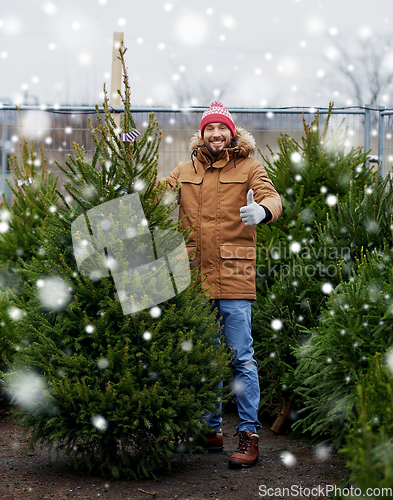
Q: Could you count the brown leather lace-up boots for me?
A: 2